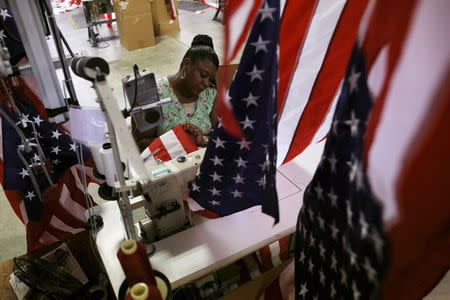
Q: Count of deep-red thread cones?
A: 2